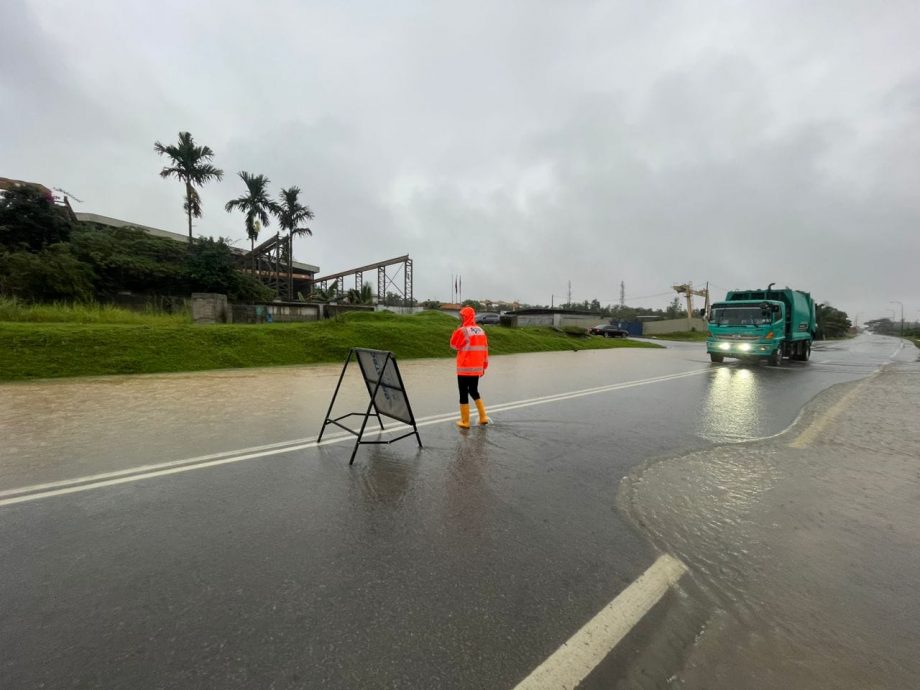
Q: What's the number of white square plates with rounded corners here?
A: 0